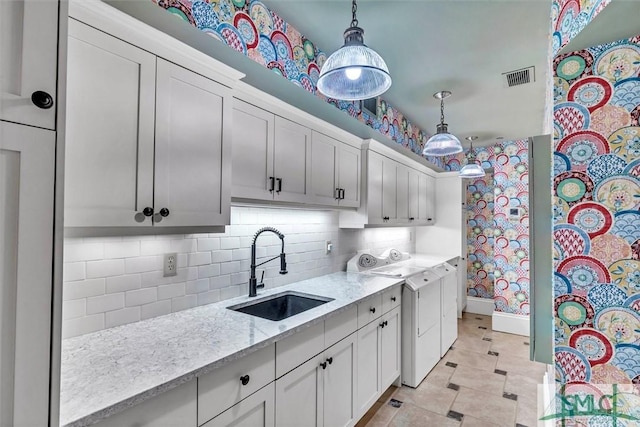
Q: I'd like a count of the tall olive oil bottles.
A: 0